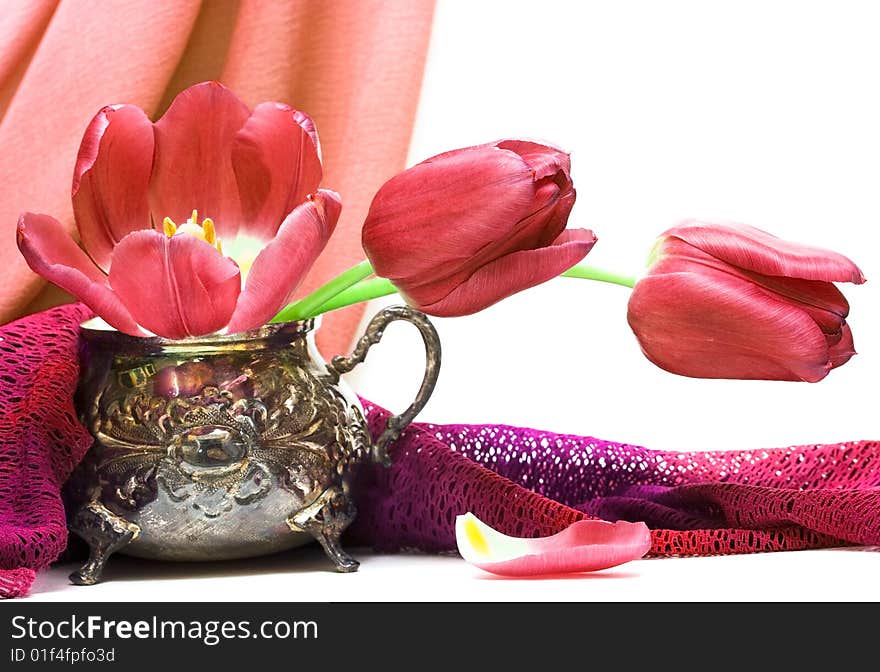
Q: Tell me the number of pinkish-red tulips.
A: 3